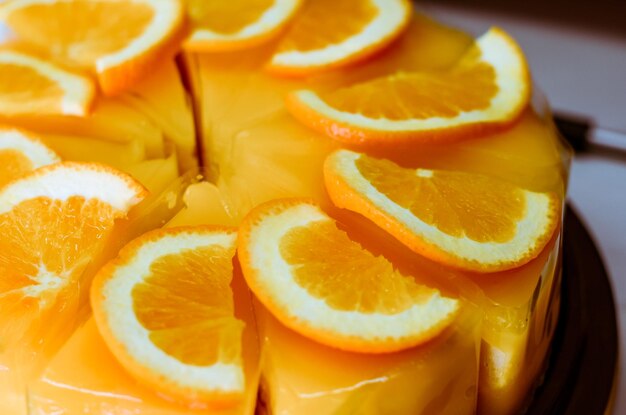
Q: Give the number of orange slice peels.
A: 10